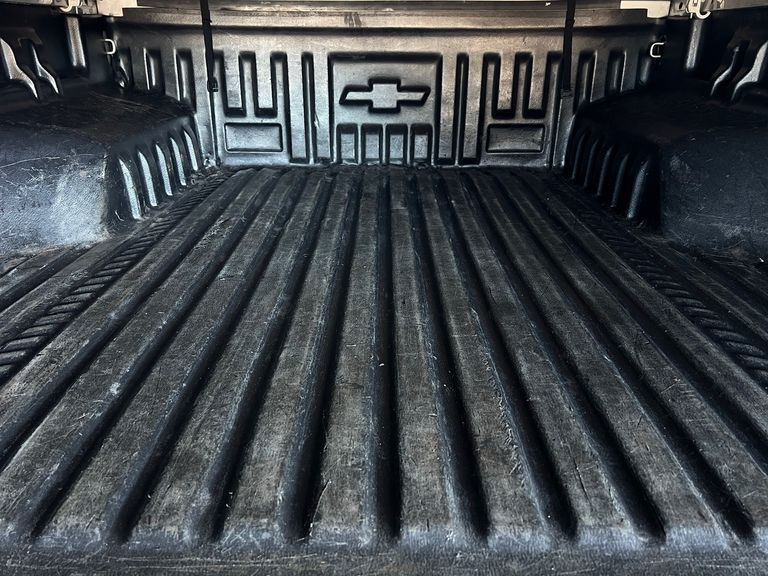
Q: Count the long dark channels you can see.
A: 11